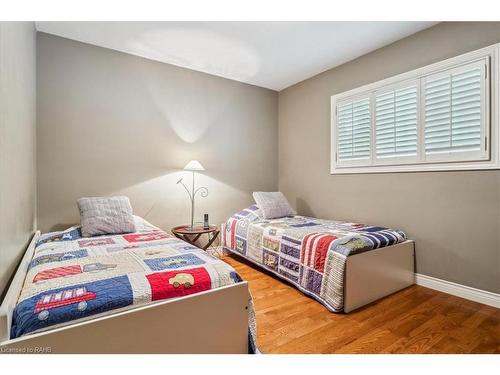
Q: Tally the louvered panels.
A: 3